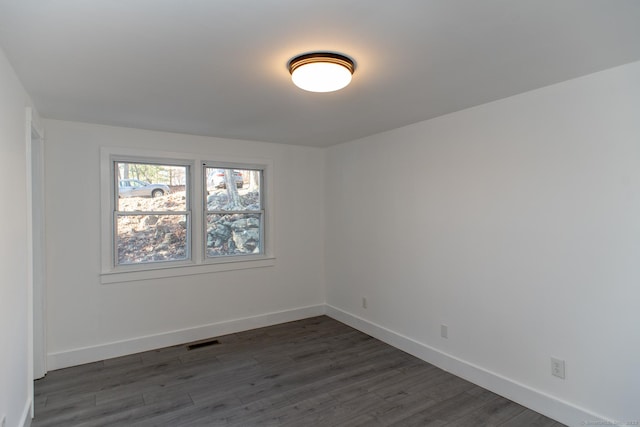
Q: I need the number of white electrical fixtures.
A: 3